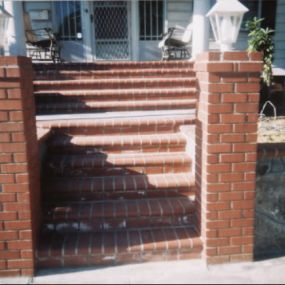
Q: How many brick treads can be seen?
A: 11